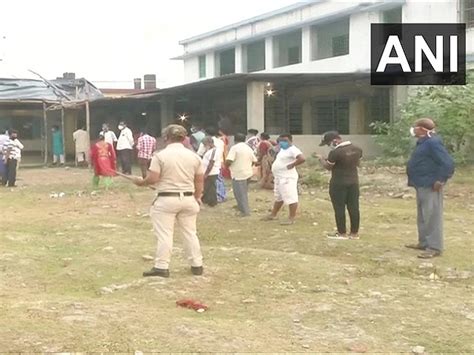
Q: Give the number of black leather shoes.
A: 2